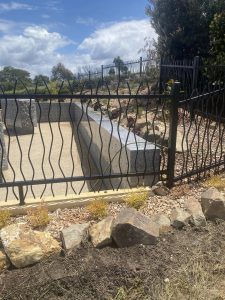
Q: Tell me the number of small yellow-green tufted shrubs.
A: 5